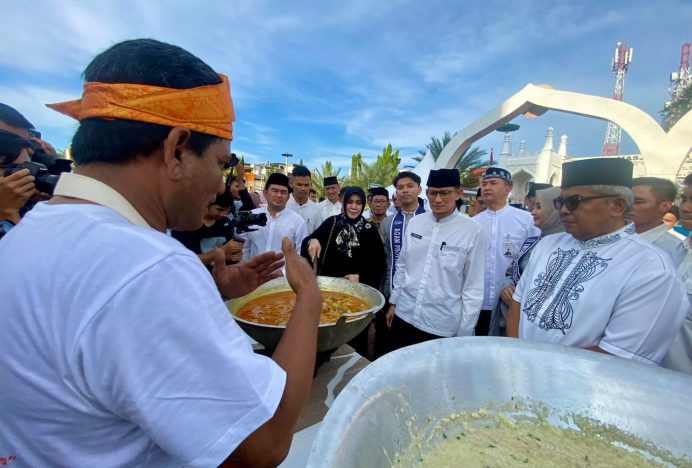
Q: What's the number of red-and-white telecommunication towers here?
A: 2